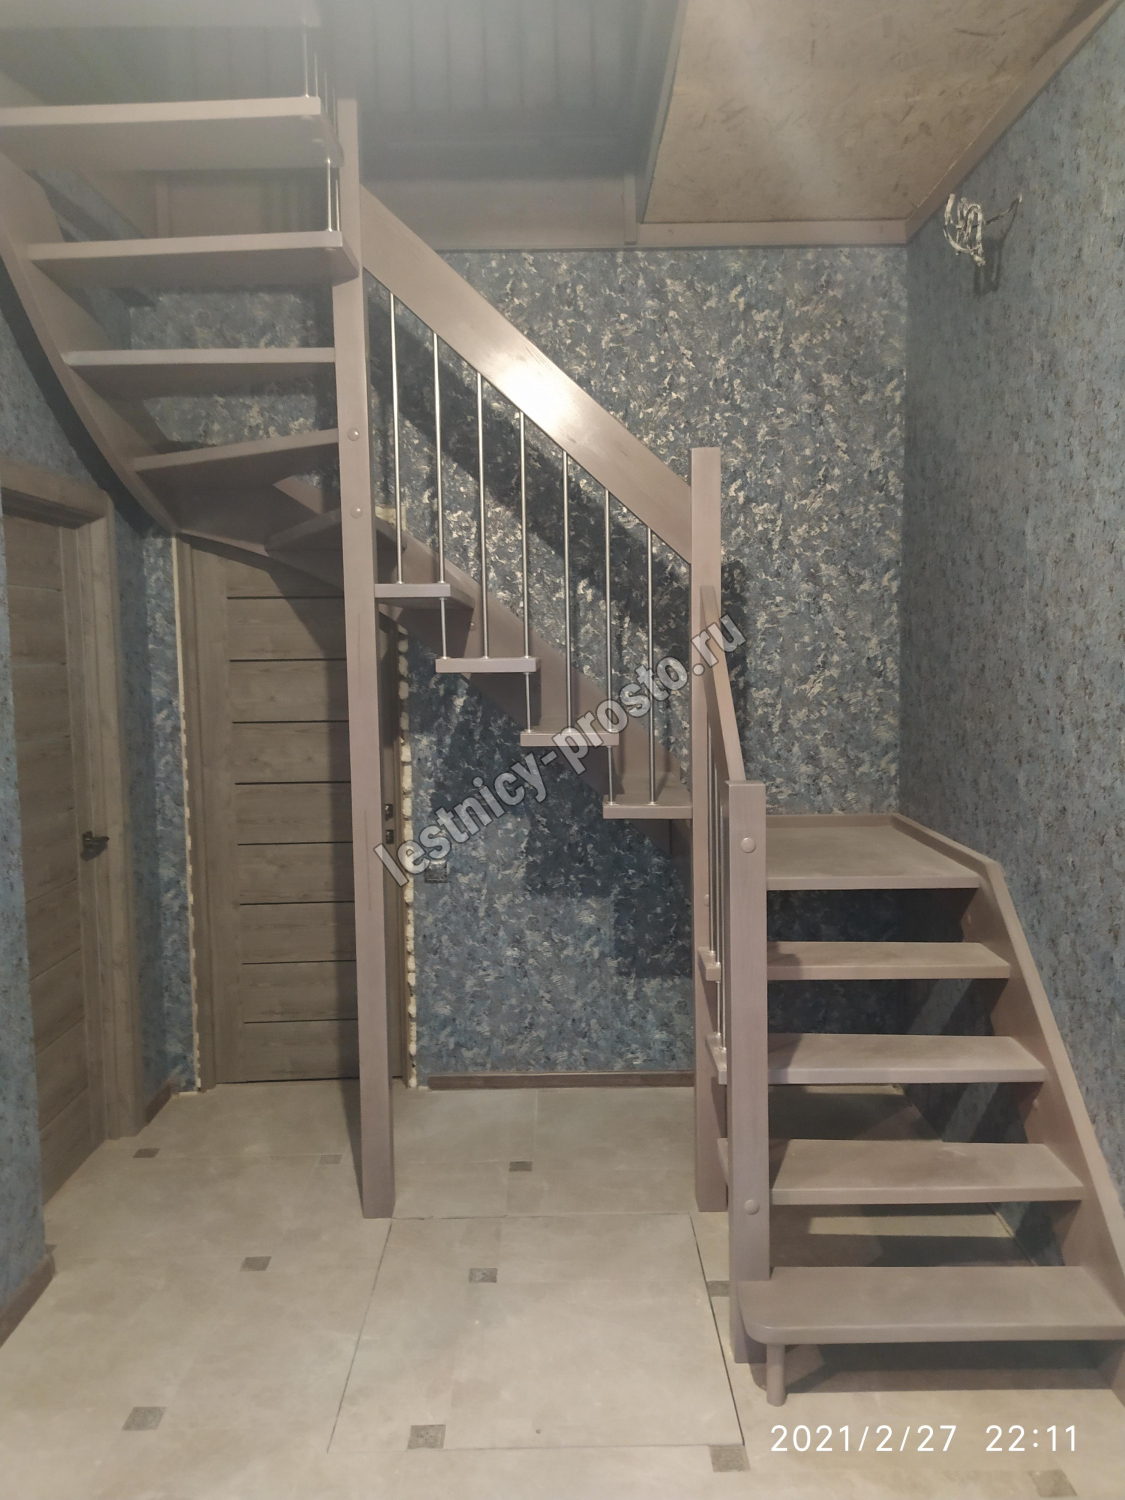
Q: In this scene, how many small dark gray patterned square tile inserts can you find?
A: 10